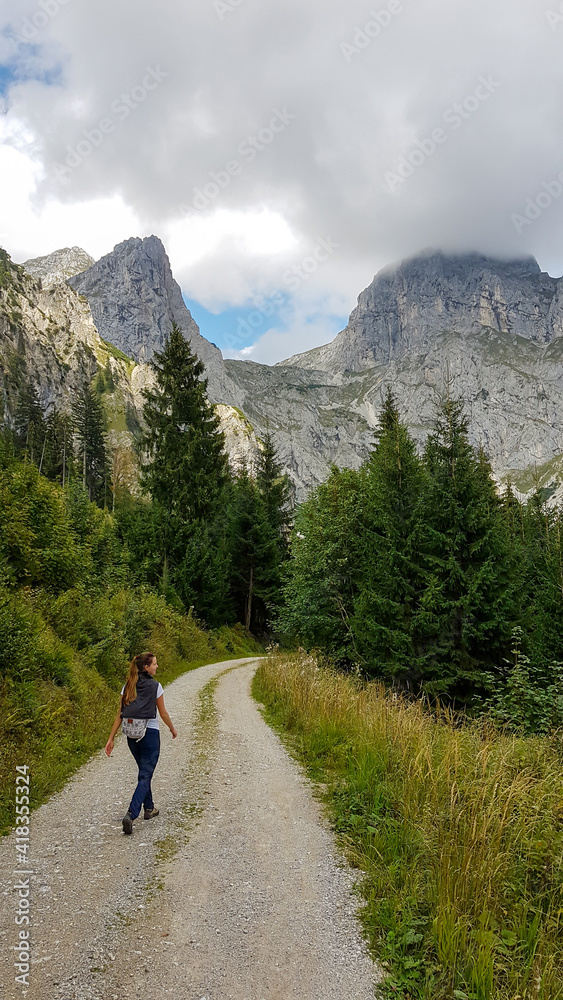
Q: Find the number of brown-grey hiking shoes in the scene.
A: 2